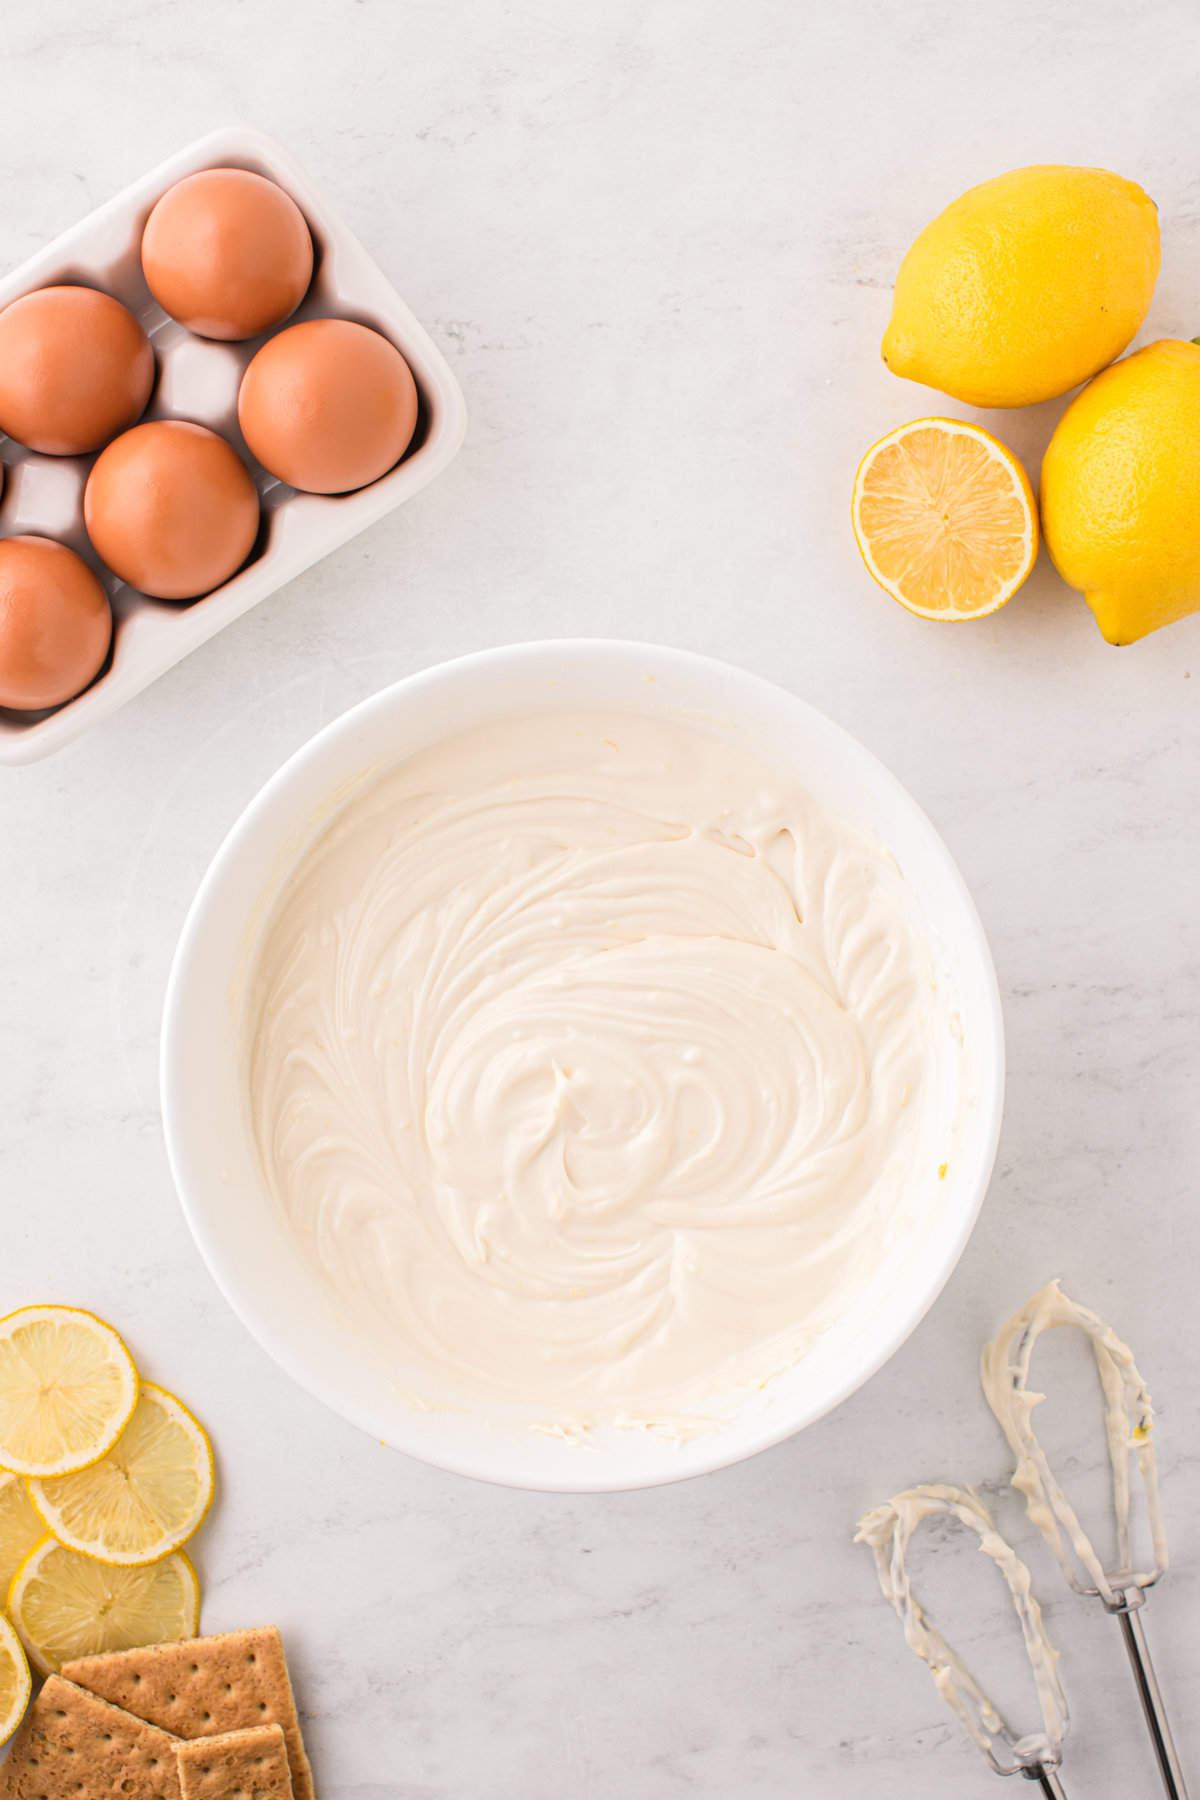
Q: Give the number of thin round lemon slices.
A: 5